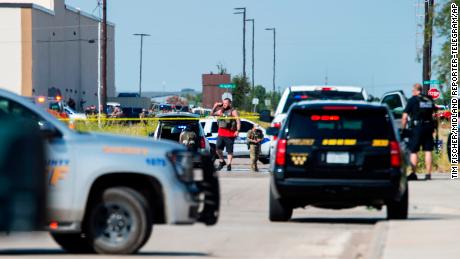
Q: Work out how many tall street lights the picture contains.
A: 4